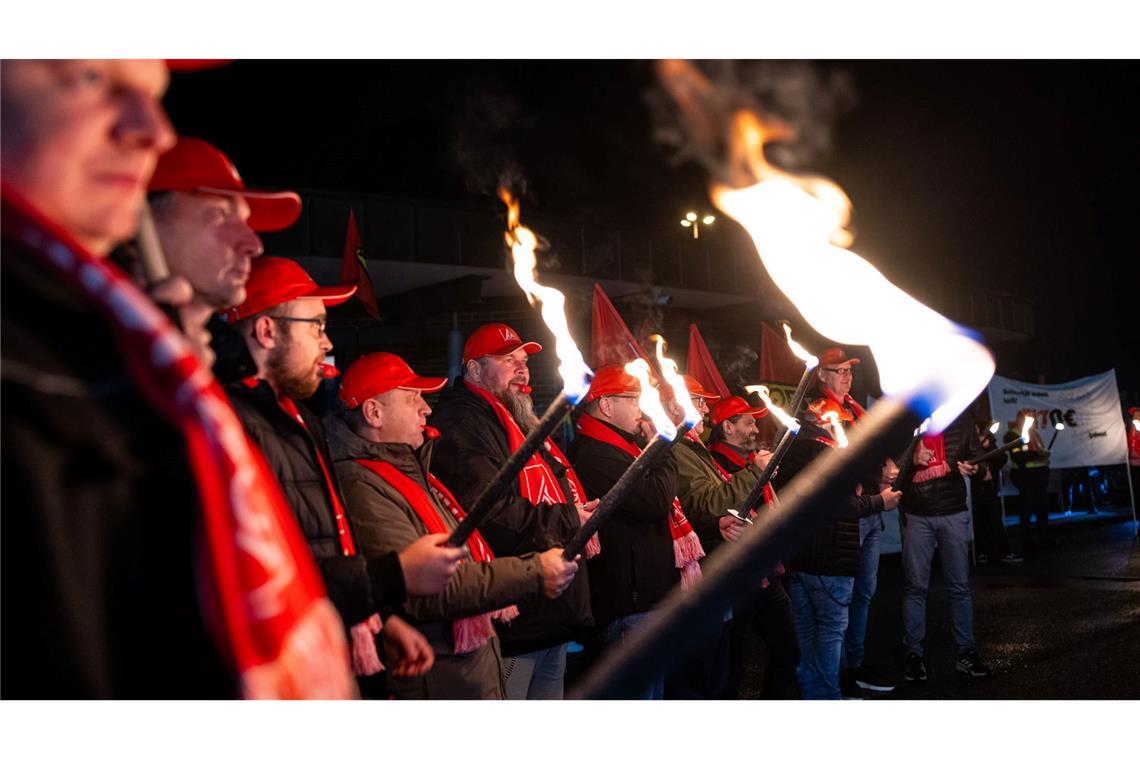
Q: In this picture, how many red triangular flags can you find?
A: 4